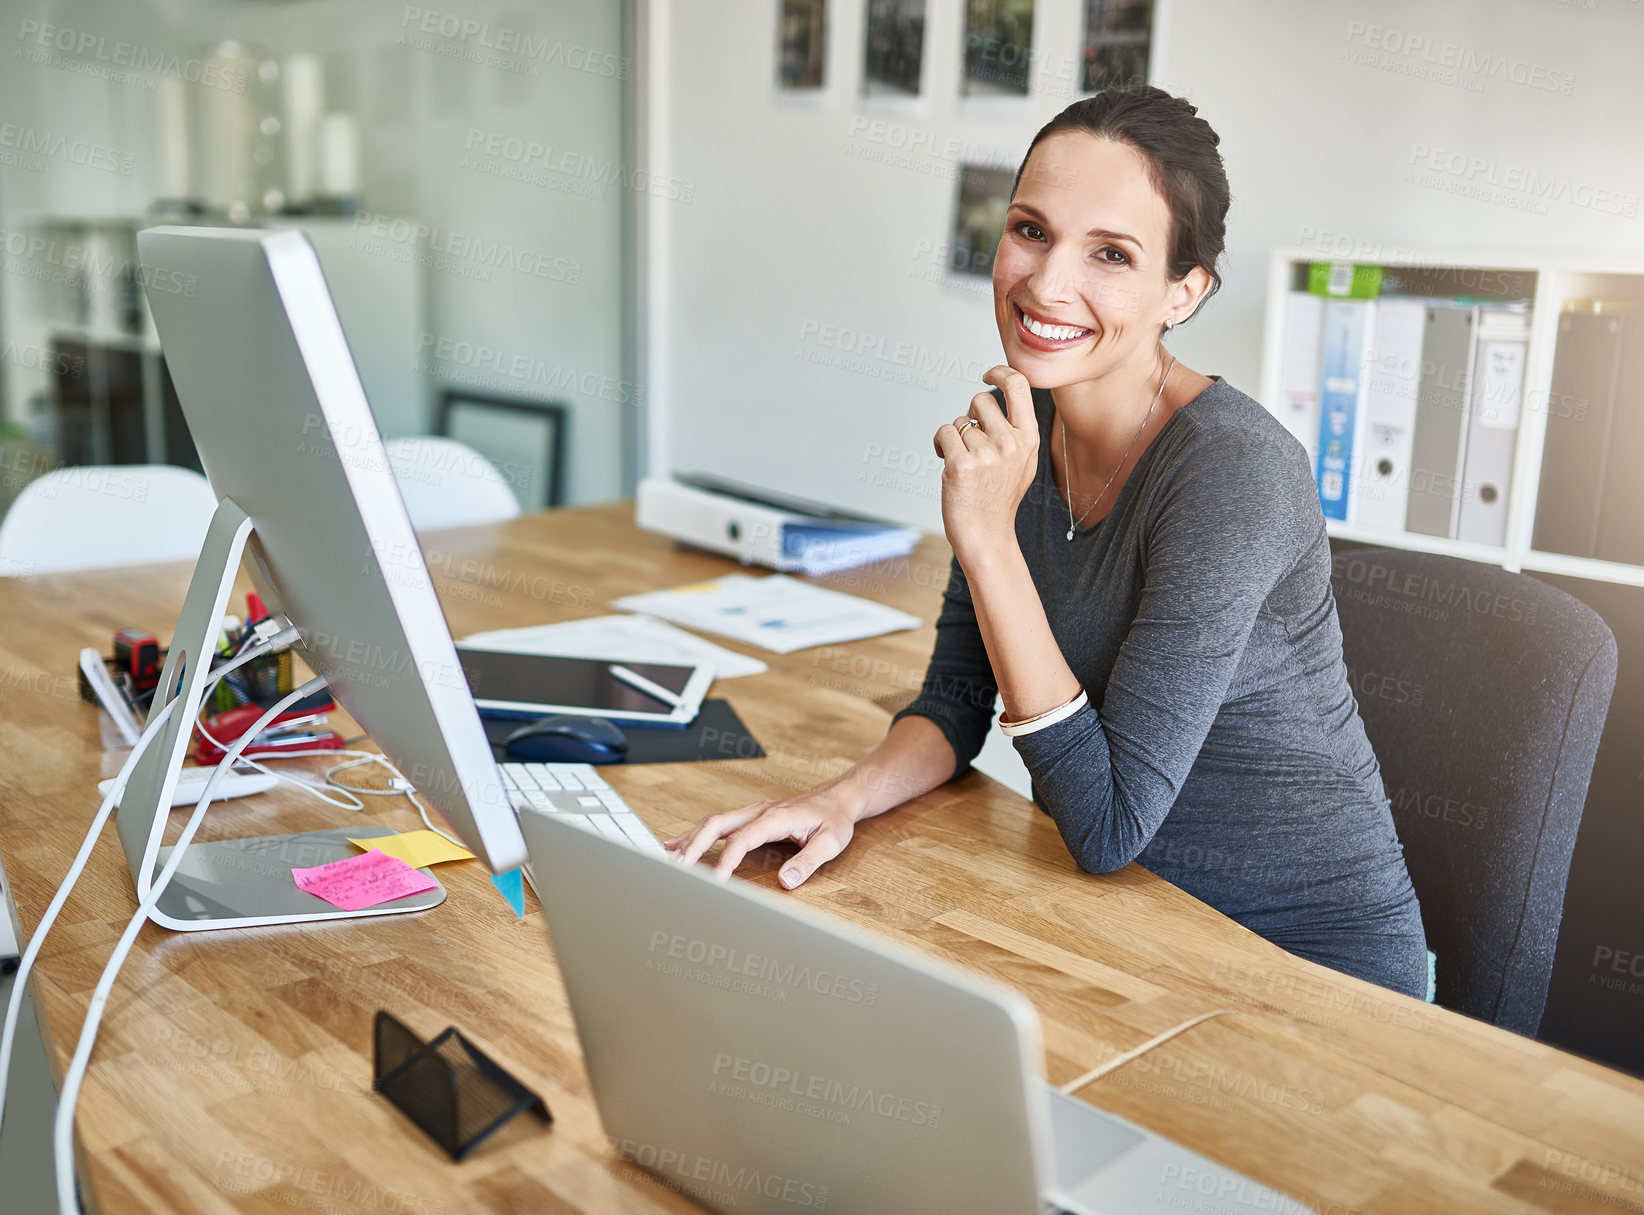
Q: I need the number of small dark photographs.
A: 5